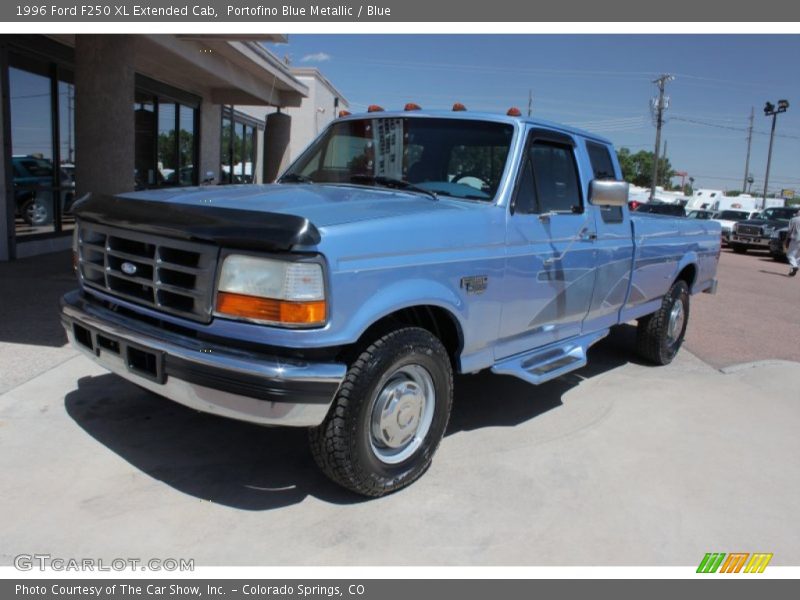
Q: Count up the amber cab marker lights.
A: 5